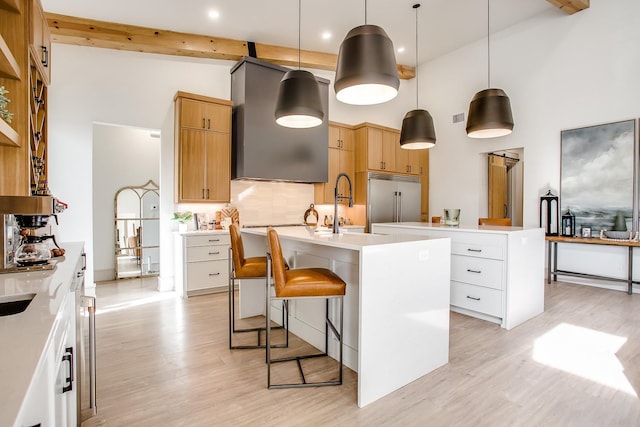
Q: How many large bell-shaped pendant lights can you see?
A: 4